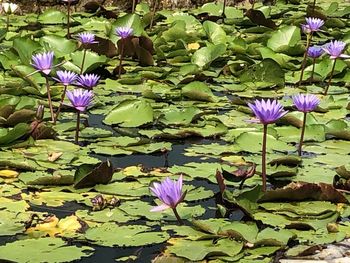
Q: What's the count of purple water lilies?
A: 12